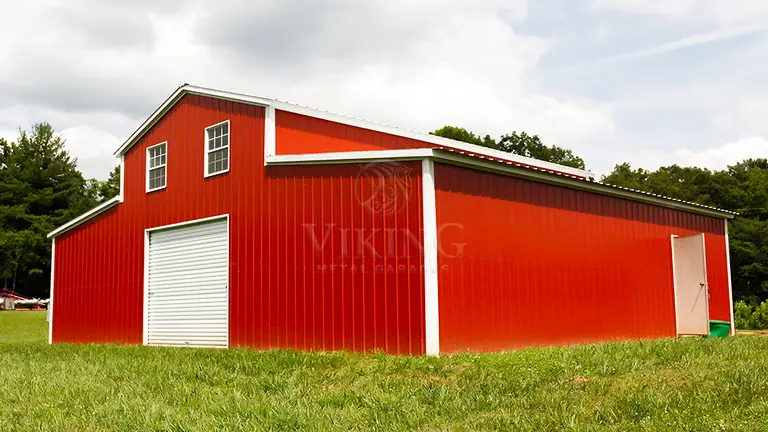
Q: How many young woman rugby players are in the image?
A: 0